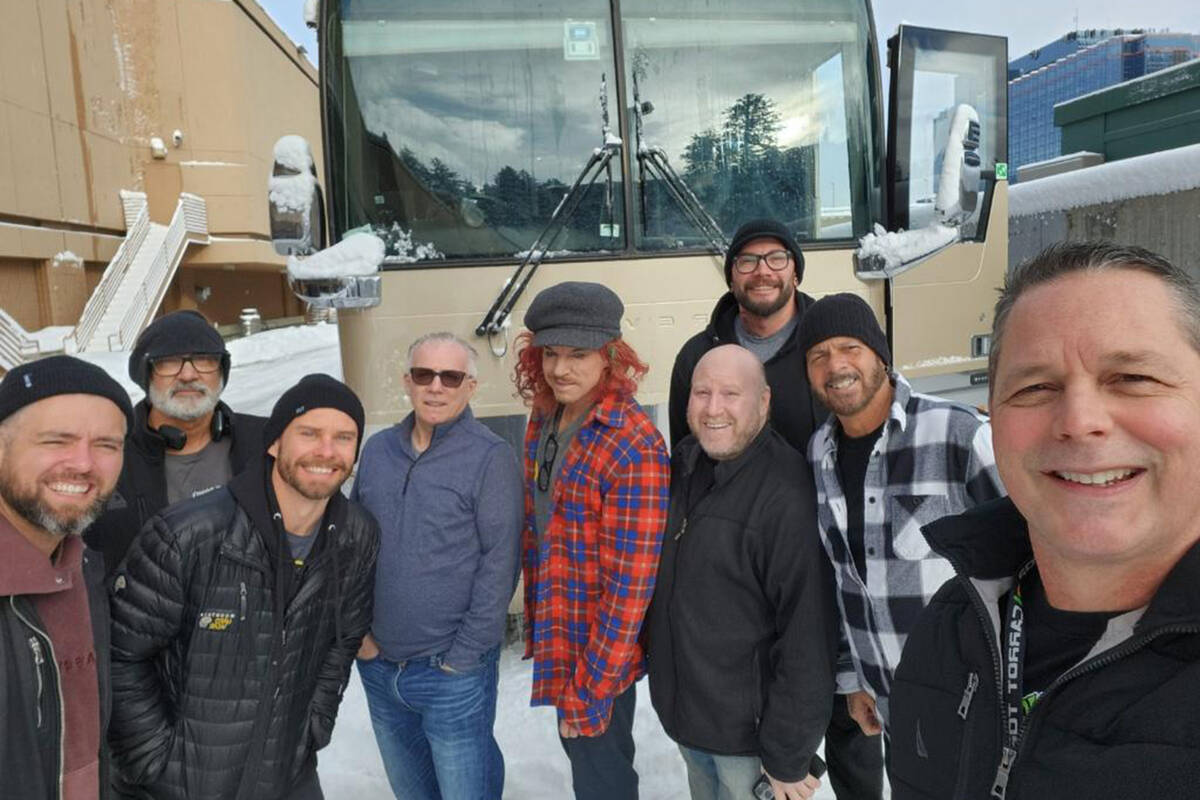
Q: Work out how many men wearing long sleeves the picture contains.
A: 9